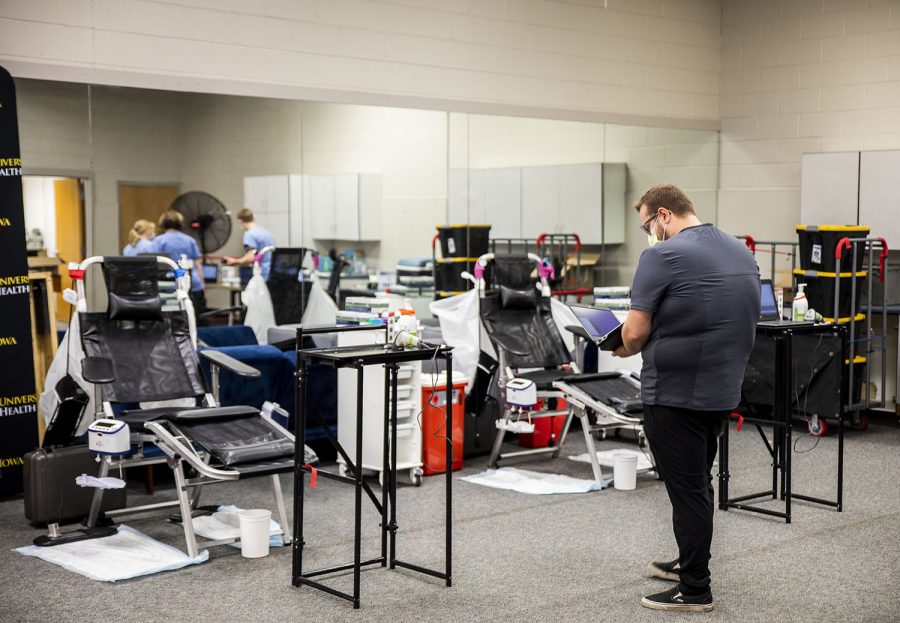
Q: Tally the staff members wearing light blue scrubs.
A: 3